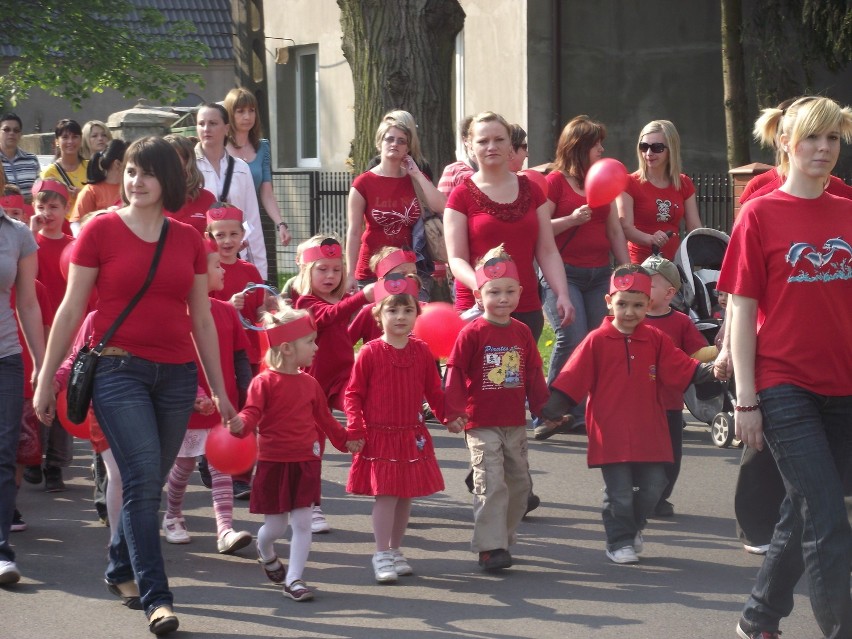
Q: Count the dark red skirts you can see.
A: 1